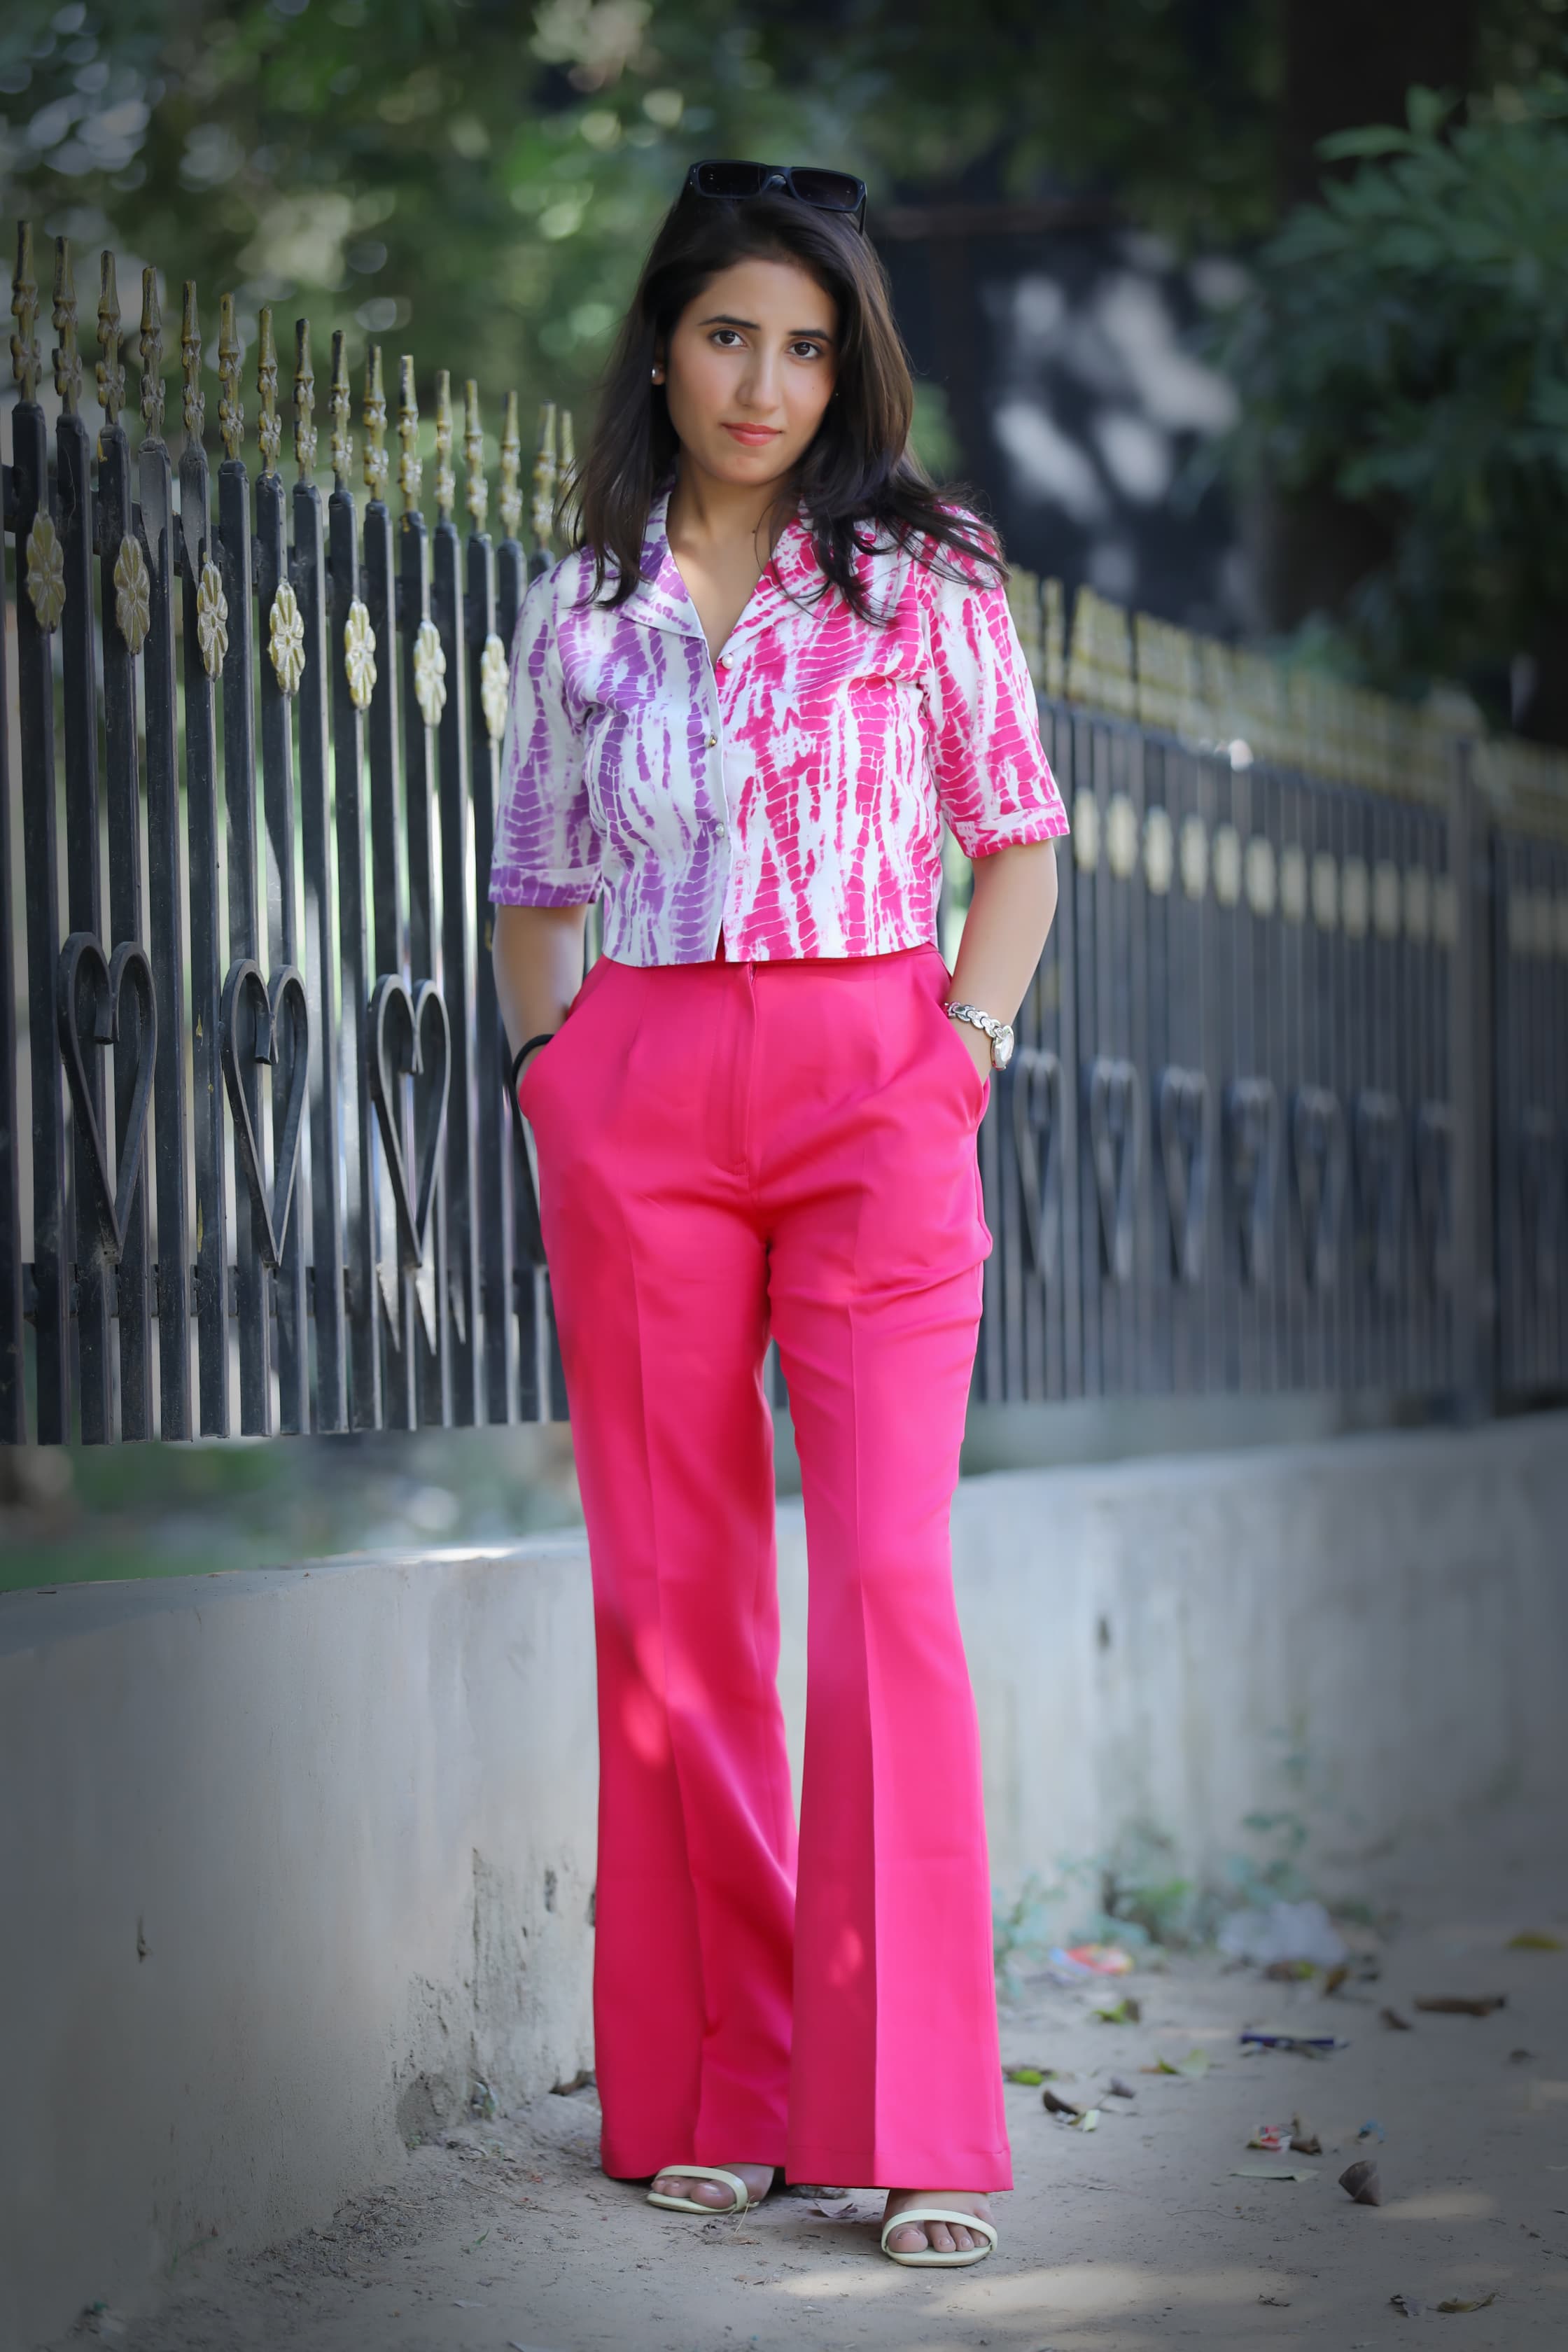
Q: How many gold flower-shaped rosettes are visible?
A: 7